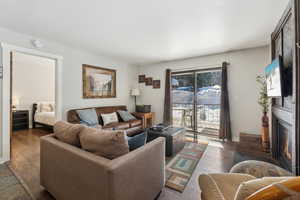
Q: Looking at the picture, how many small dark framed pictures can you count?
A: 3